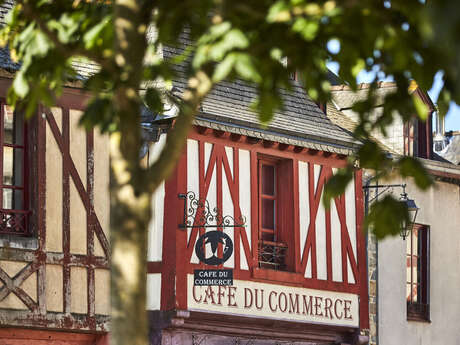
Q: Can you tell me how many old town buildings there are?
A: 3